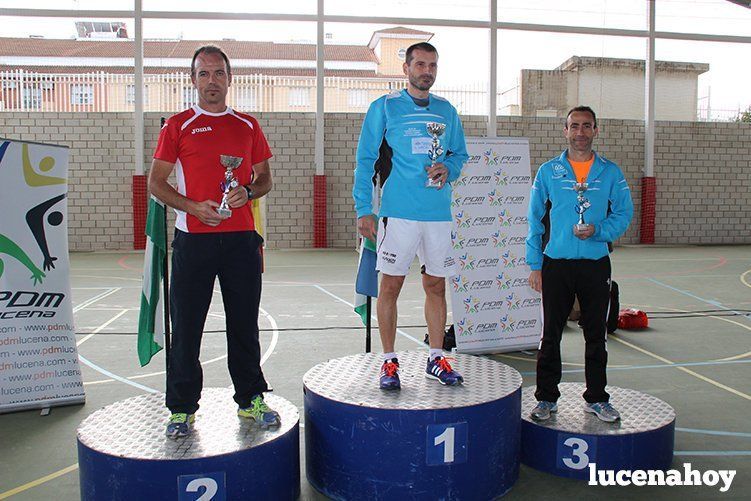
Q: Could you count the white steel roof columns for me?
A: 4